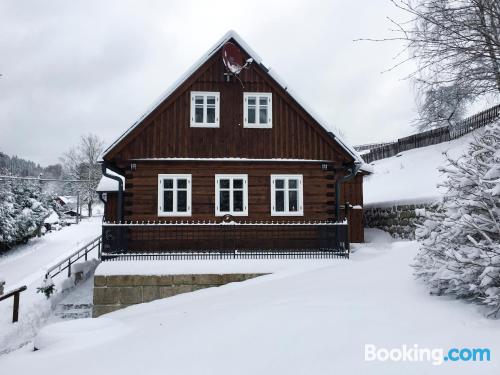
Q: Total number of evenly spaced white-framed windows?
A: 5